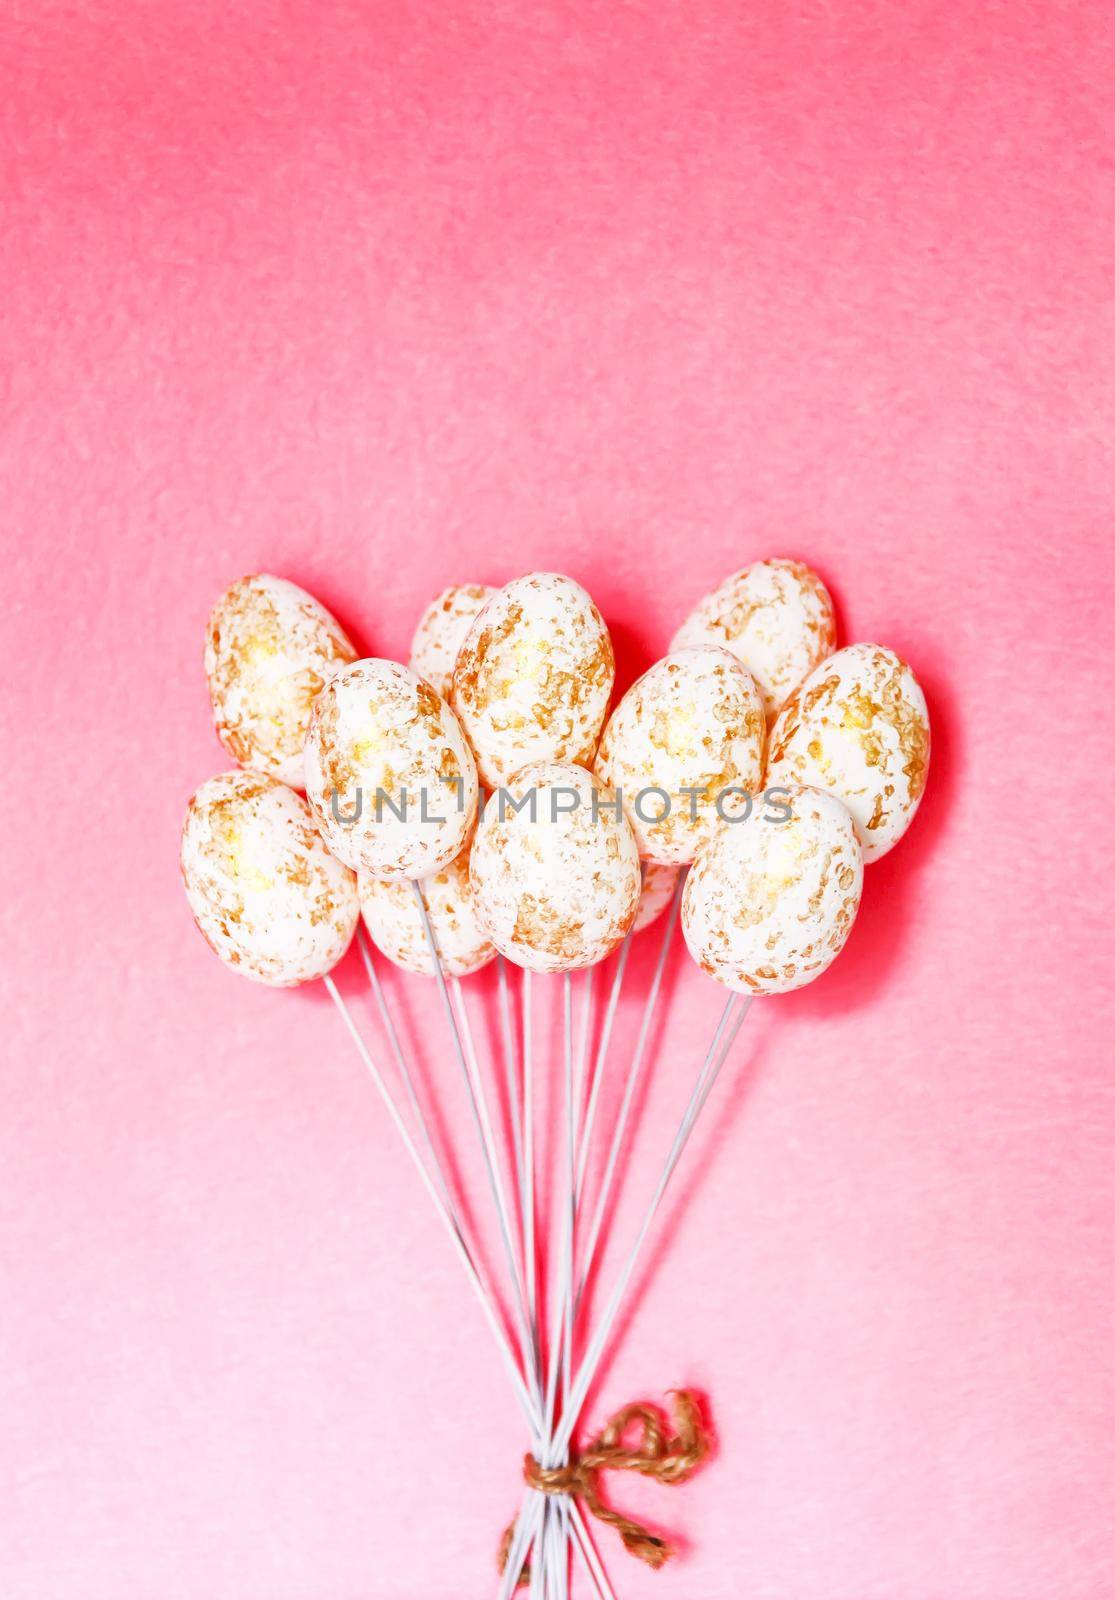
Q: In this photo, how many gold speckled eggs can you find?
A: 12